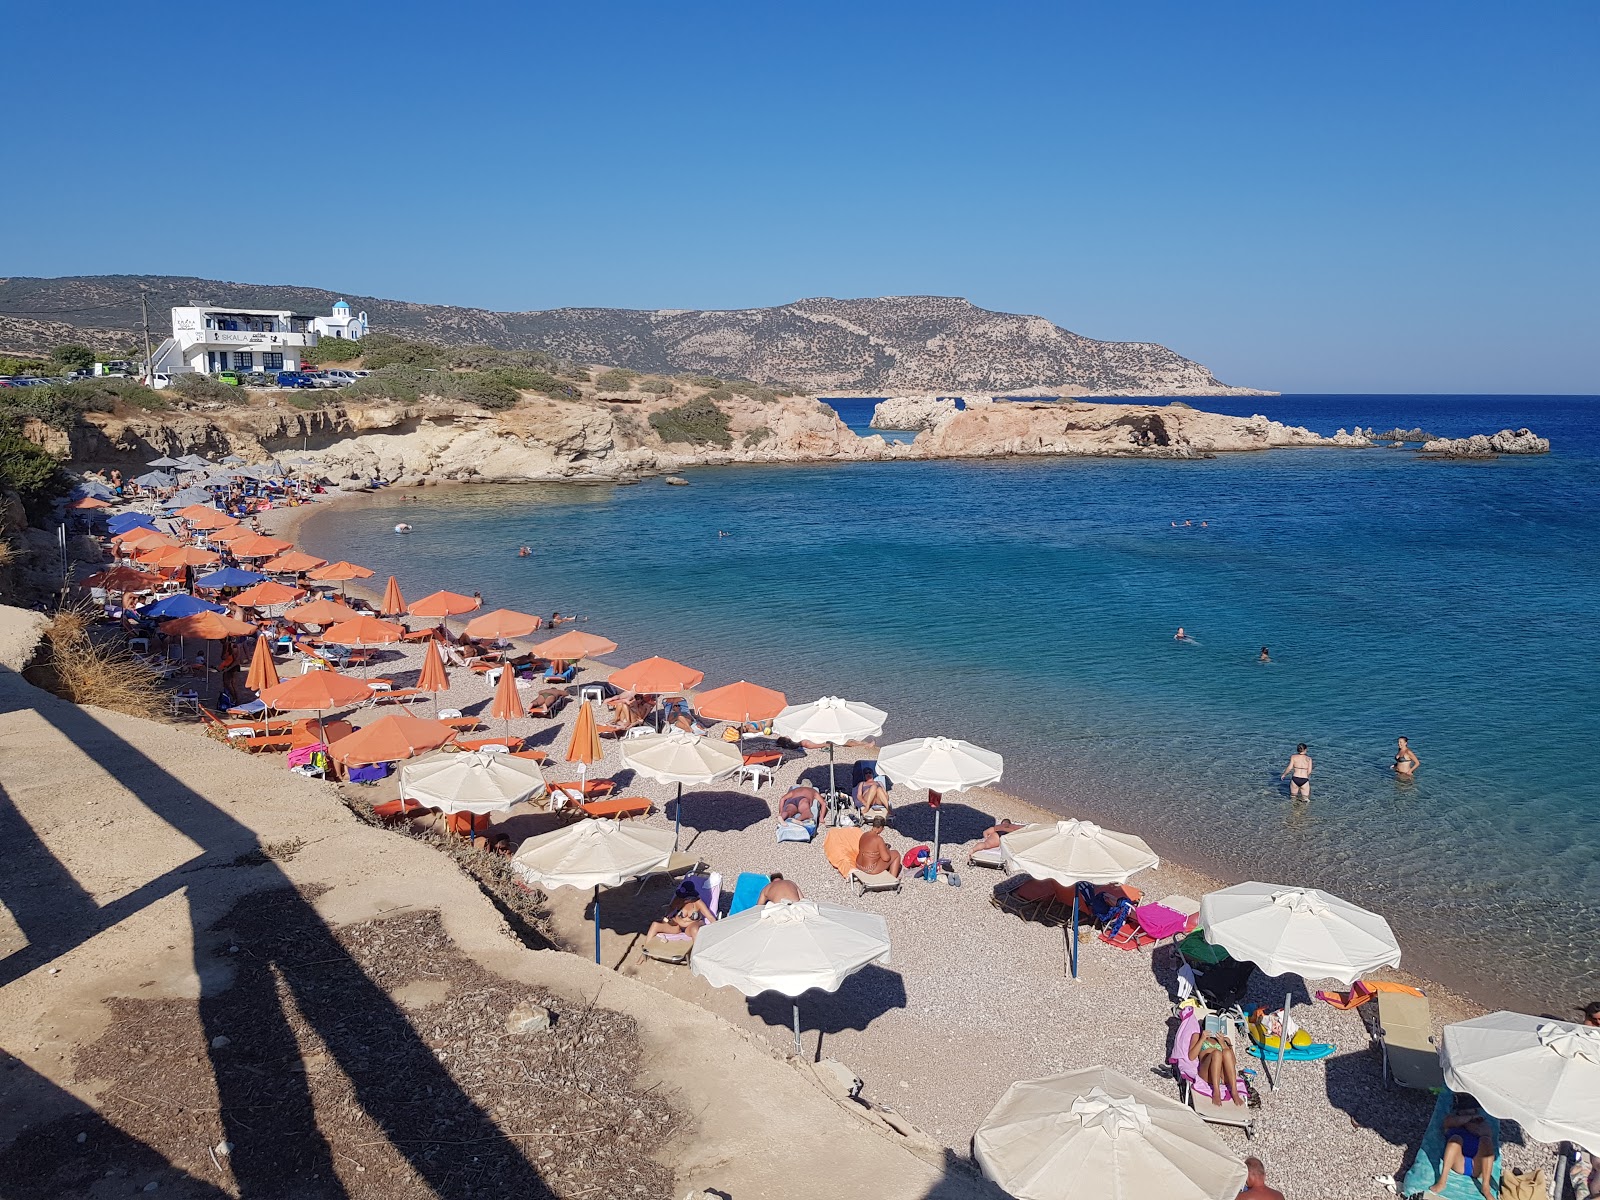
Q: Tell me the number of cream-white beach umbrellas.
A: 10